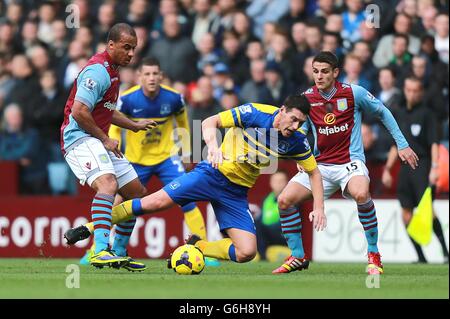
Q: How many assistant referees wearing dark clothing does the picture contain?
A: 1